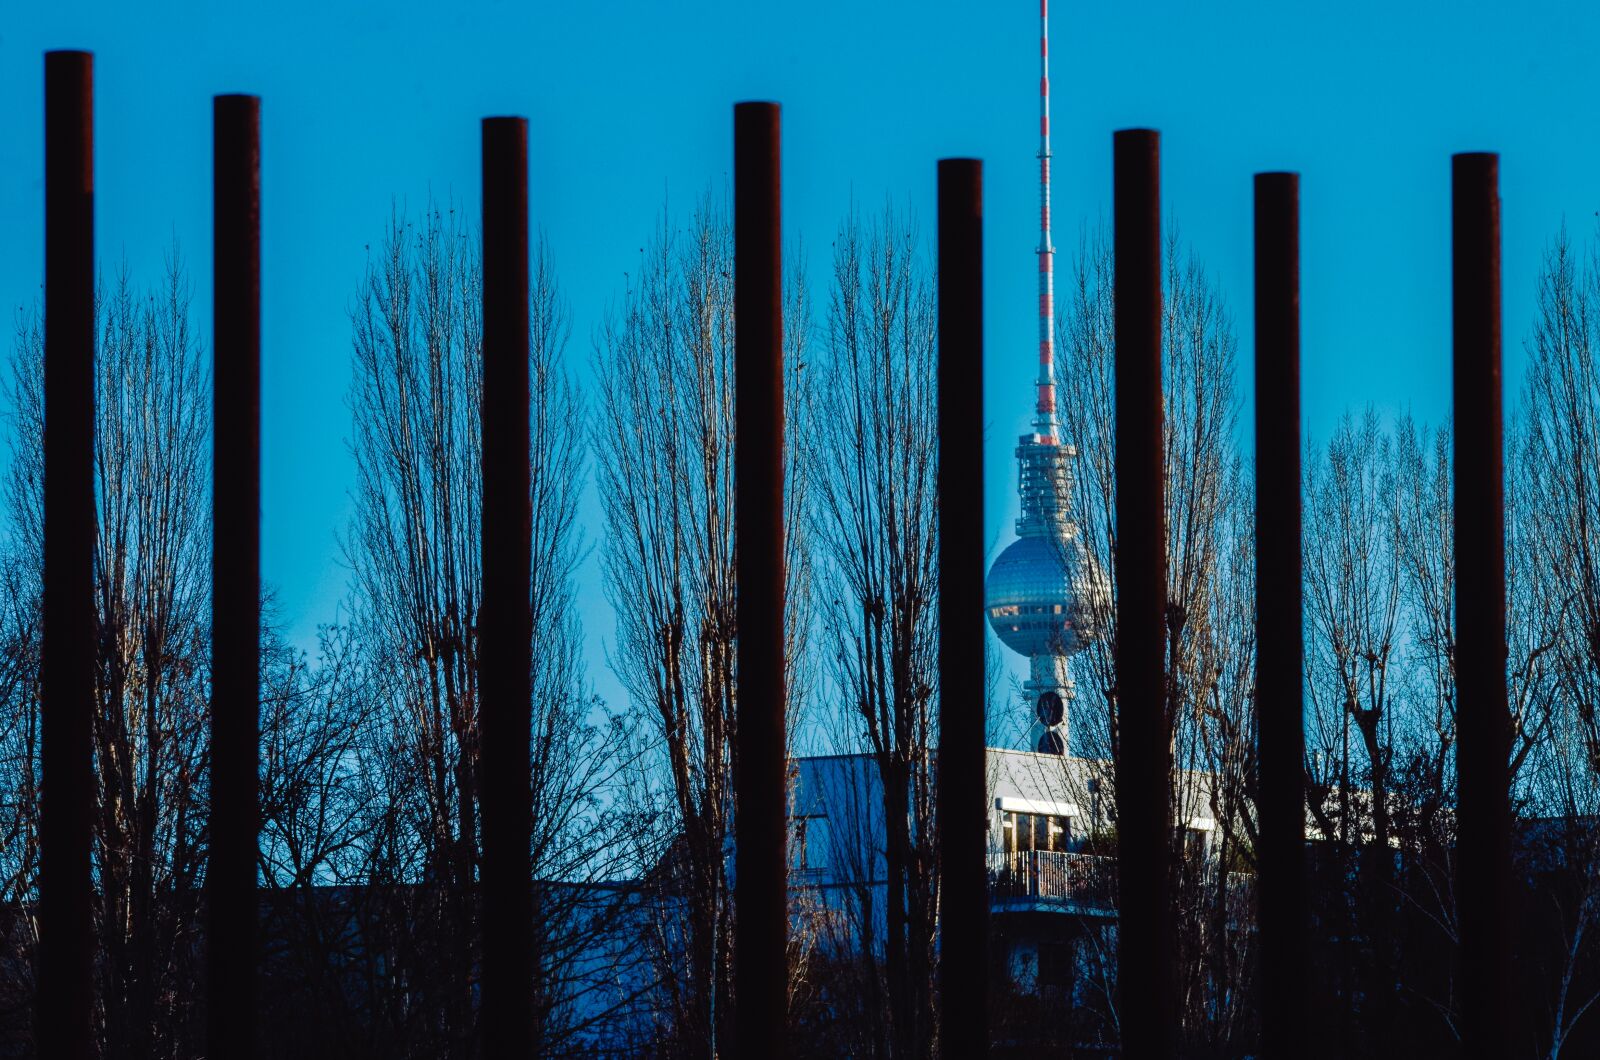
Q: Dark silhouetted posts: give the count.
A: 8